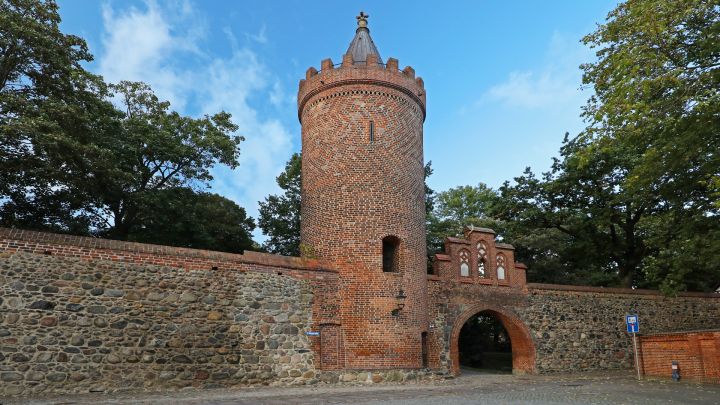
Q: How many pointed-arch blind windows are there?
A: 3